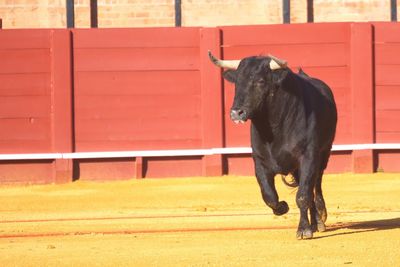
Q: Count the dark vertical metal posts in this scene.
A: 6